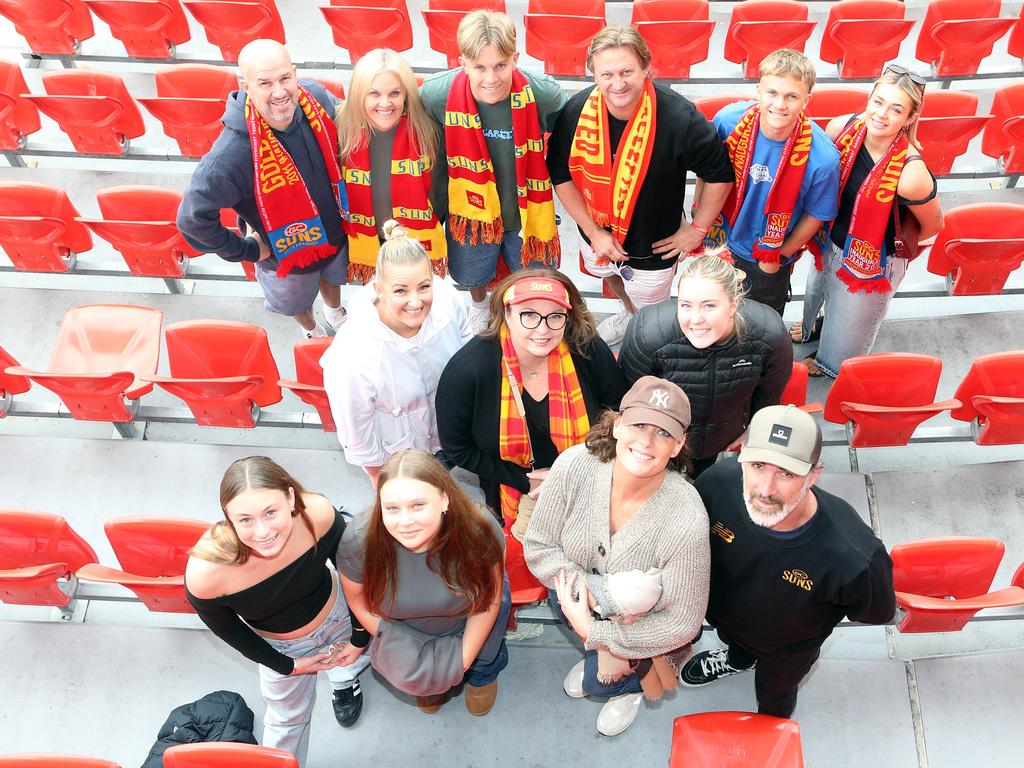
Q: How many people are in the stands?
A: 13